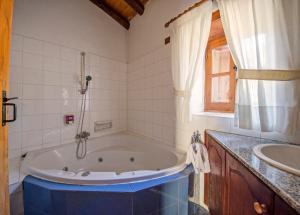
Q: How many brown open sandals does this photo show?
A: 0